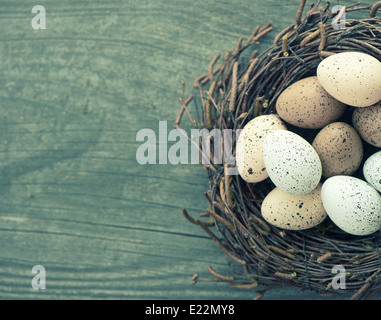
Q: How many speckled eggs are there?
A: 9